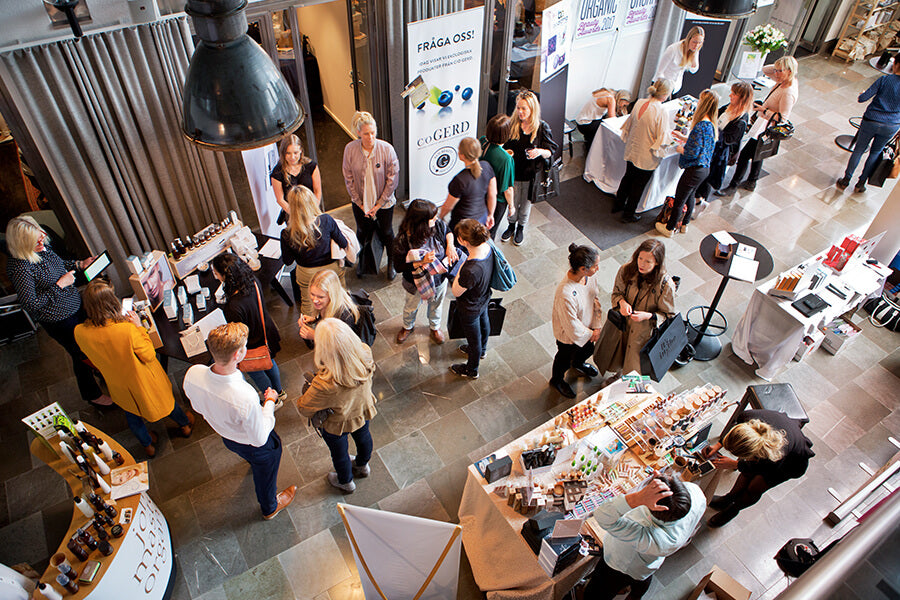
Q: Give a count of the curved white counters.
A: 1